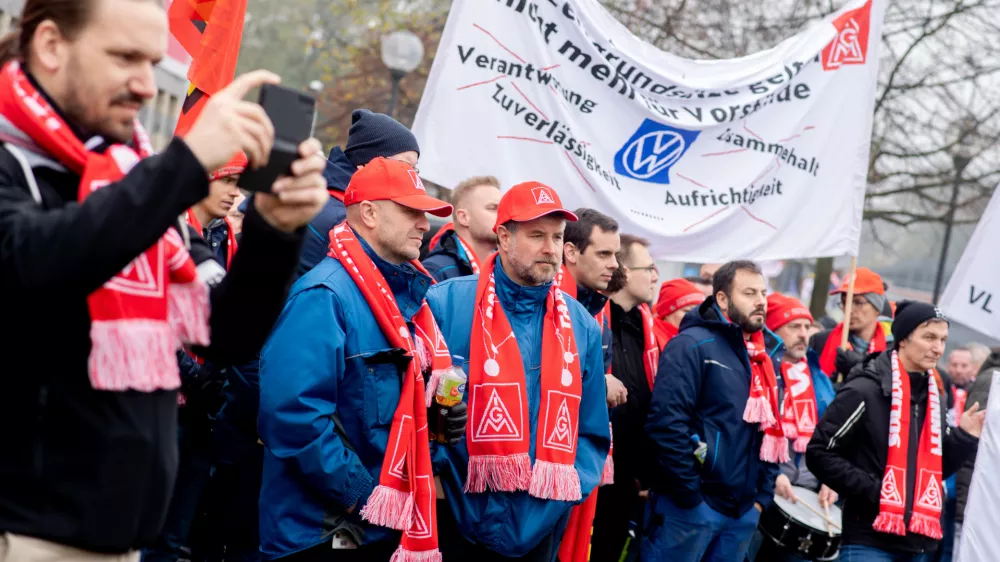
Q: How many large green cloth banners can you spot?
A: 0